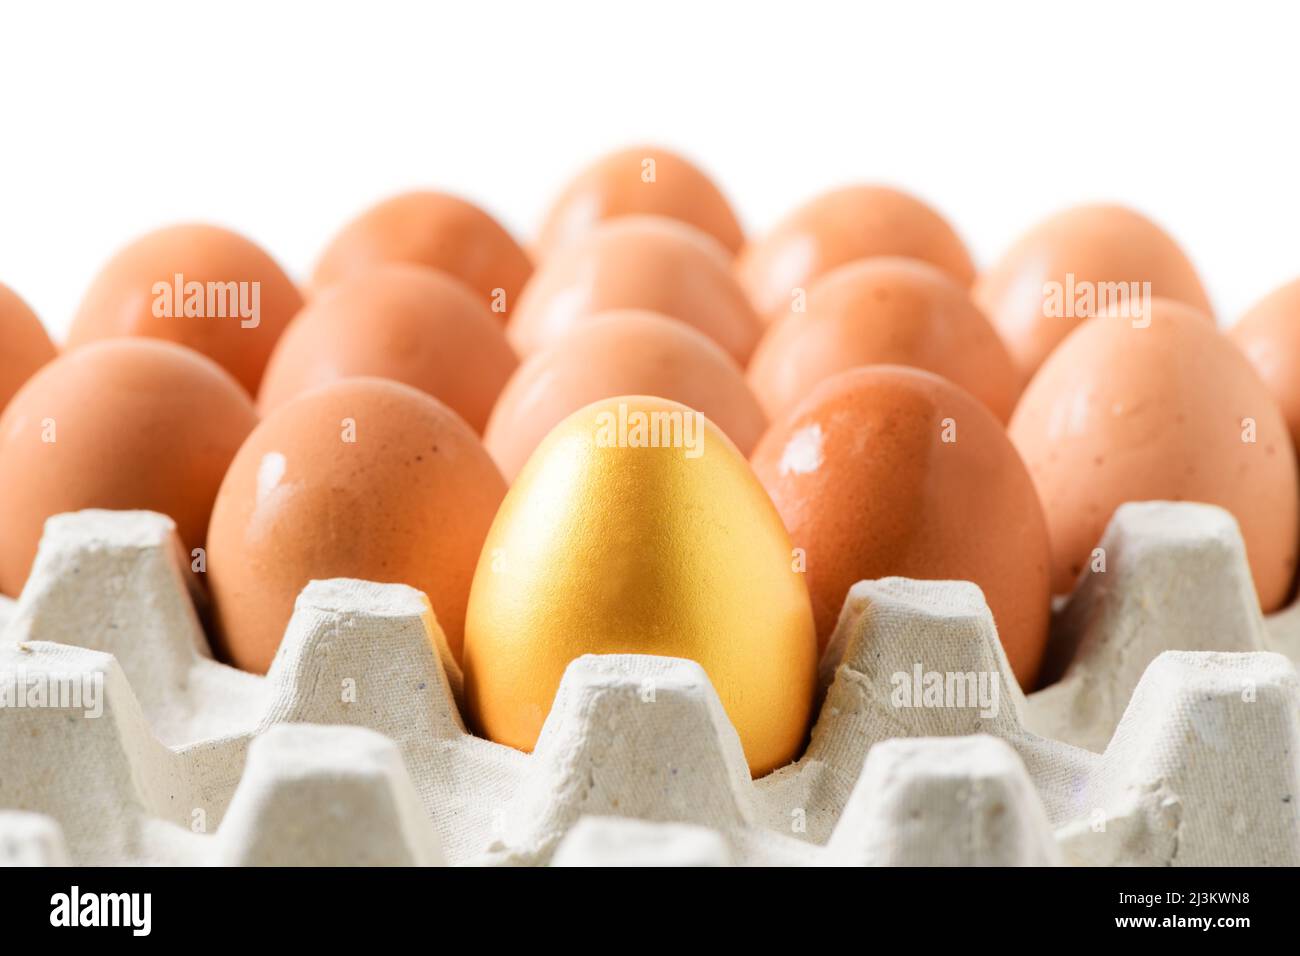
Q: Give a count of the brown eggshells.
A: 15